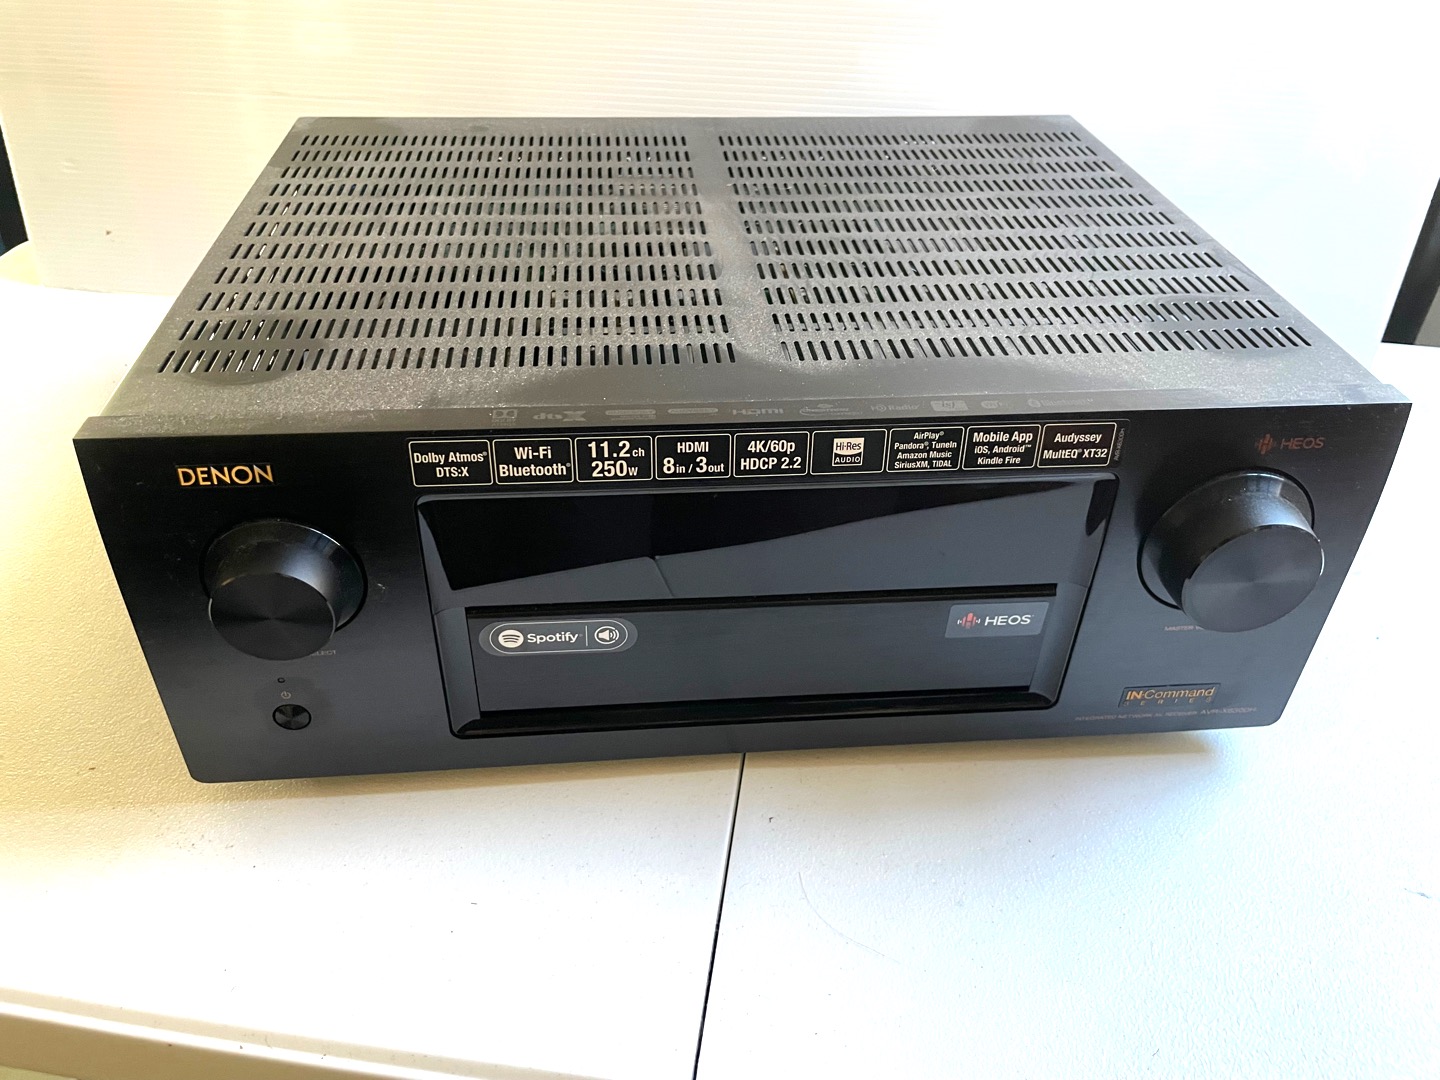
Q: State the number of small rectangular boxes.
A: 9